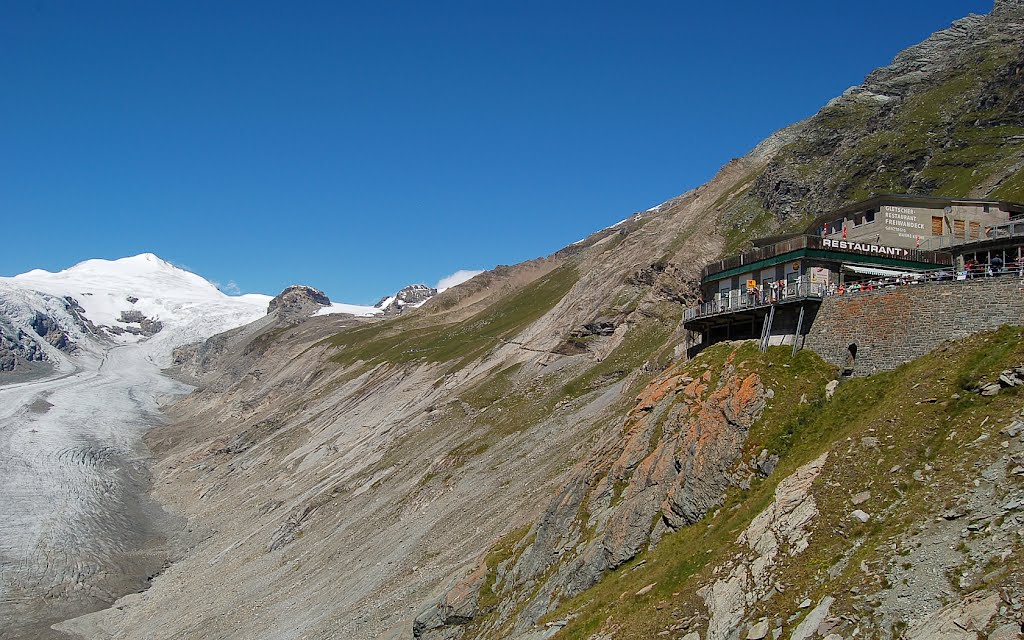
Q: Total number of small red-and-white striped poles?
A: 3